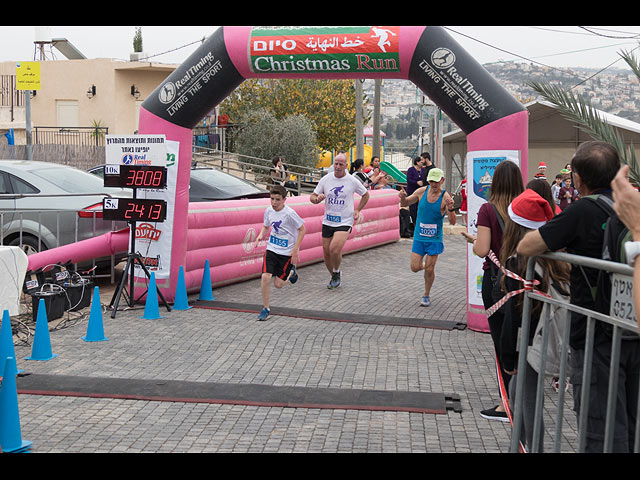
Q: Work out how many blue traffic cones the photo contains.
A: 7